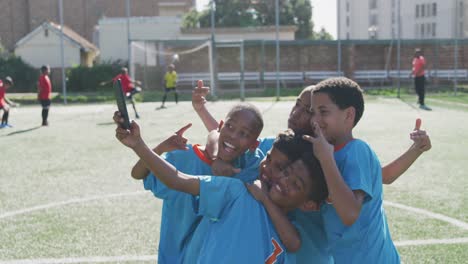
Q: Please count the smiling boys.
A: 5